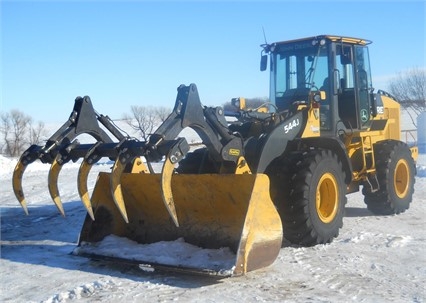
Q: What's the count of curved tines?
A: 5